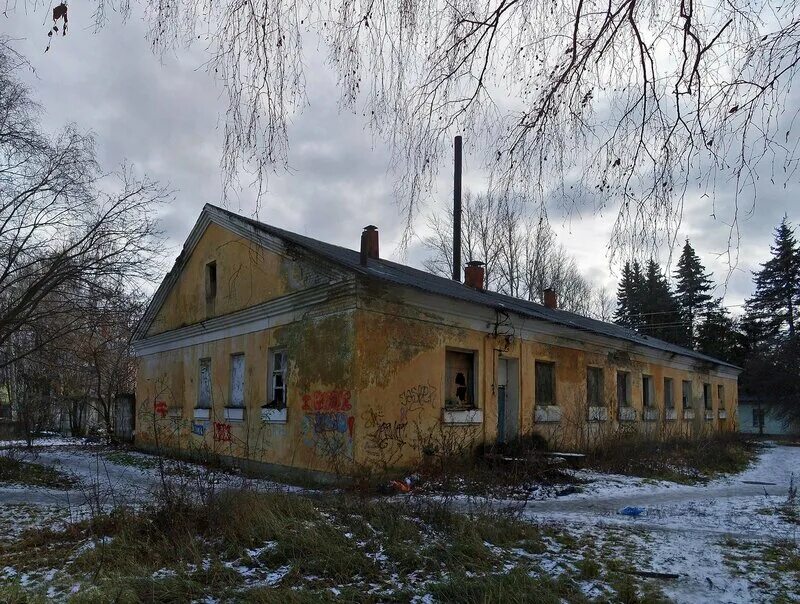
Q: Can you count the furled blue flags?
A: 0